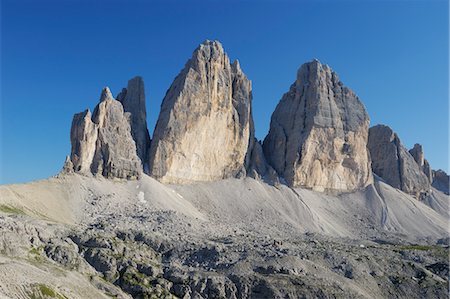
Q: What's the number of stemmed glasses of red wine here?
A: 0